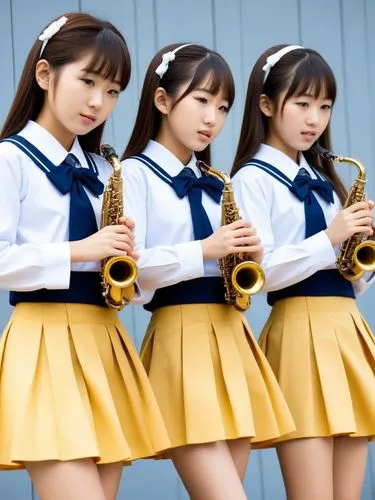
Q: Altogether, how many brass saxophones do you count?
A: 3